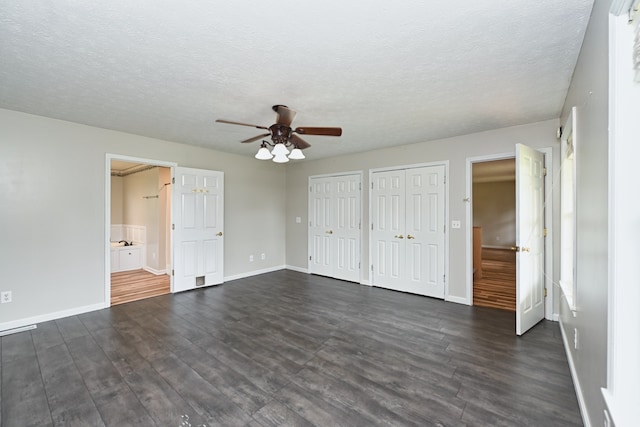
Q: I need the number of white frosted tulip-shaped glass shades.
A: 4